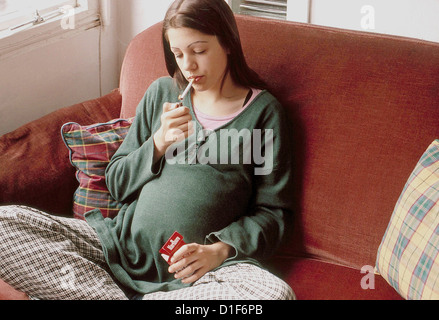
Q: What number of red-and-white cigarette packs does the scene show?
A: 1